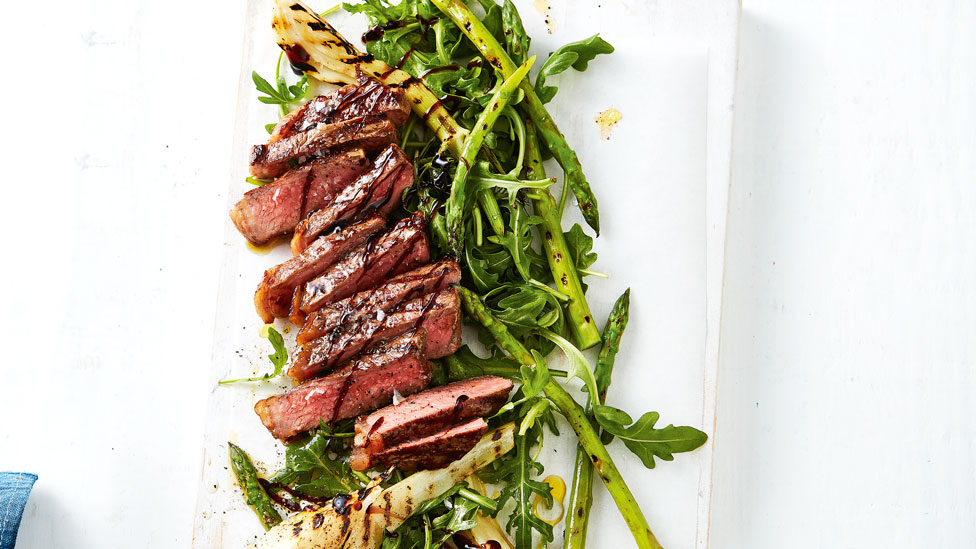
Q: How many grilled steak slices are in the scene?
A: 11